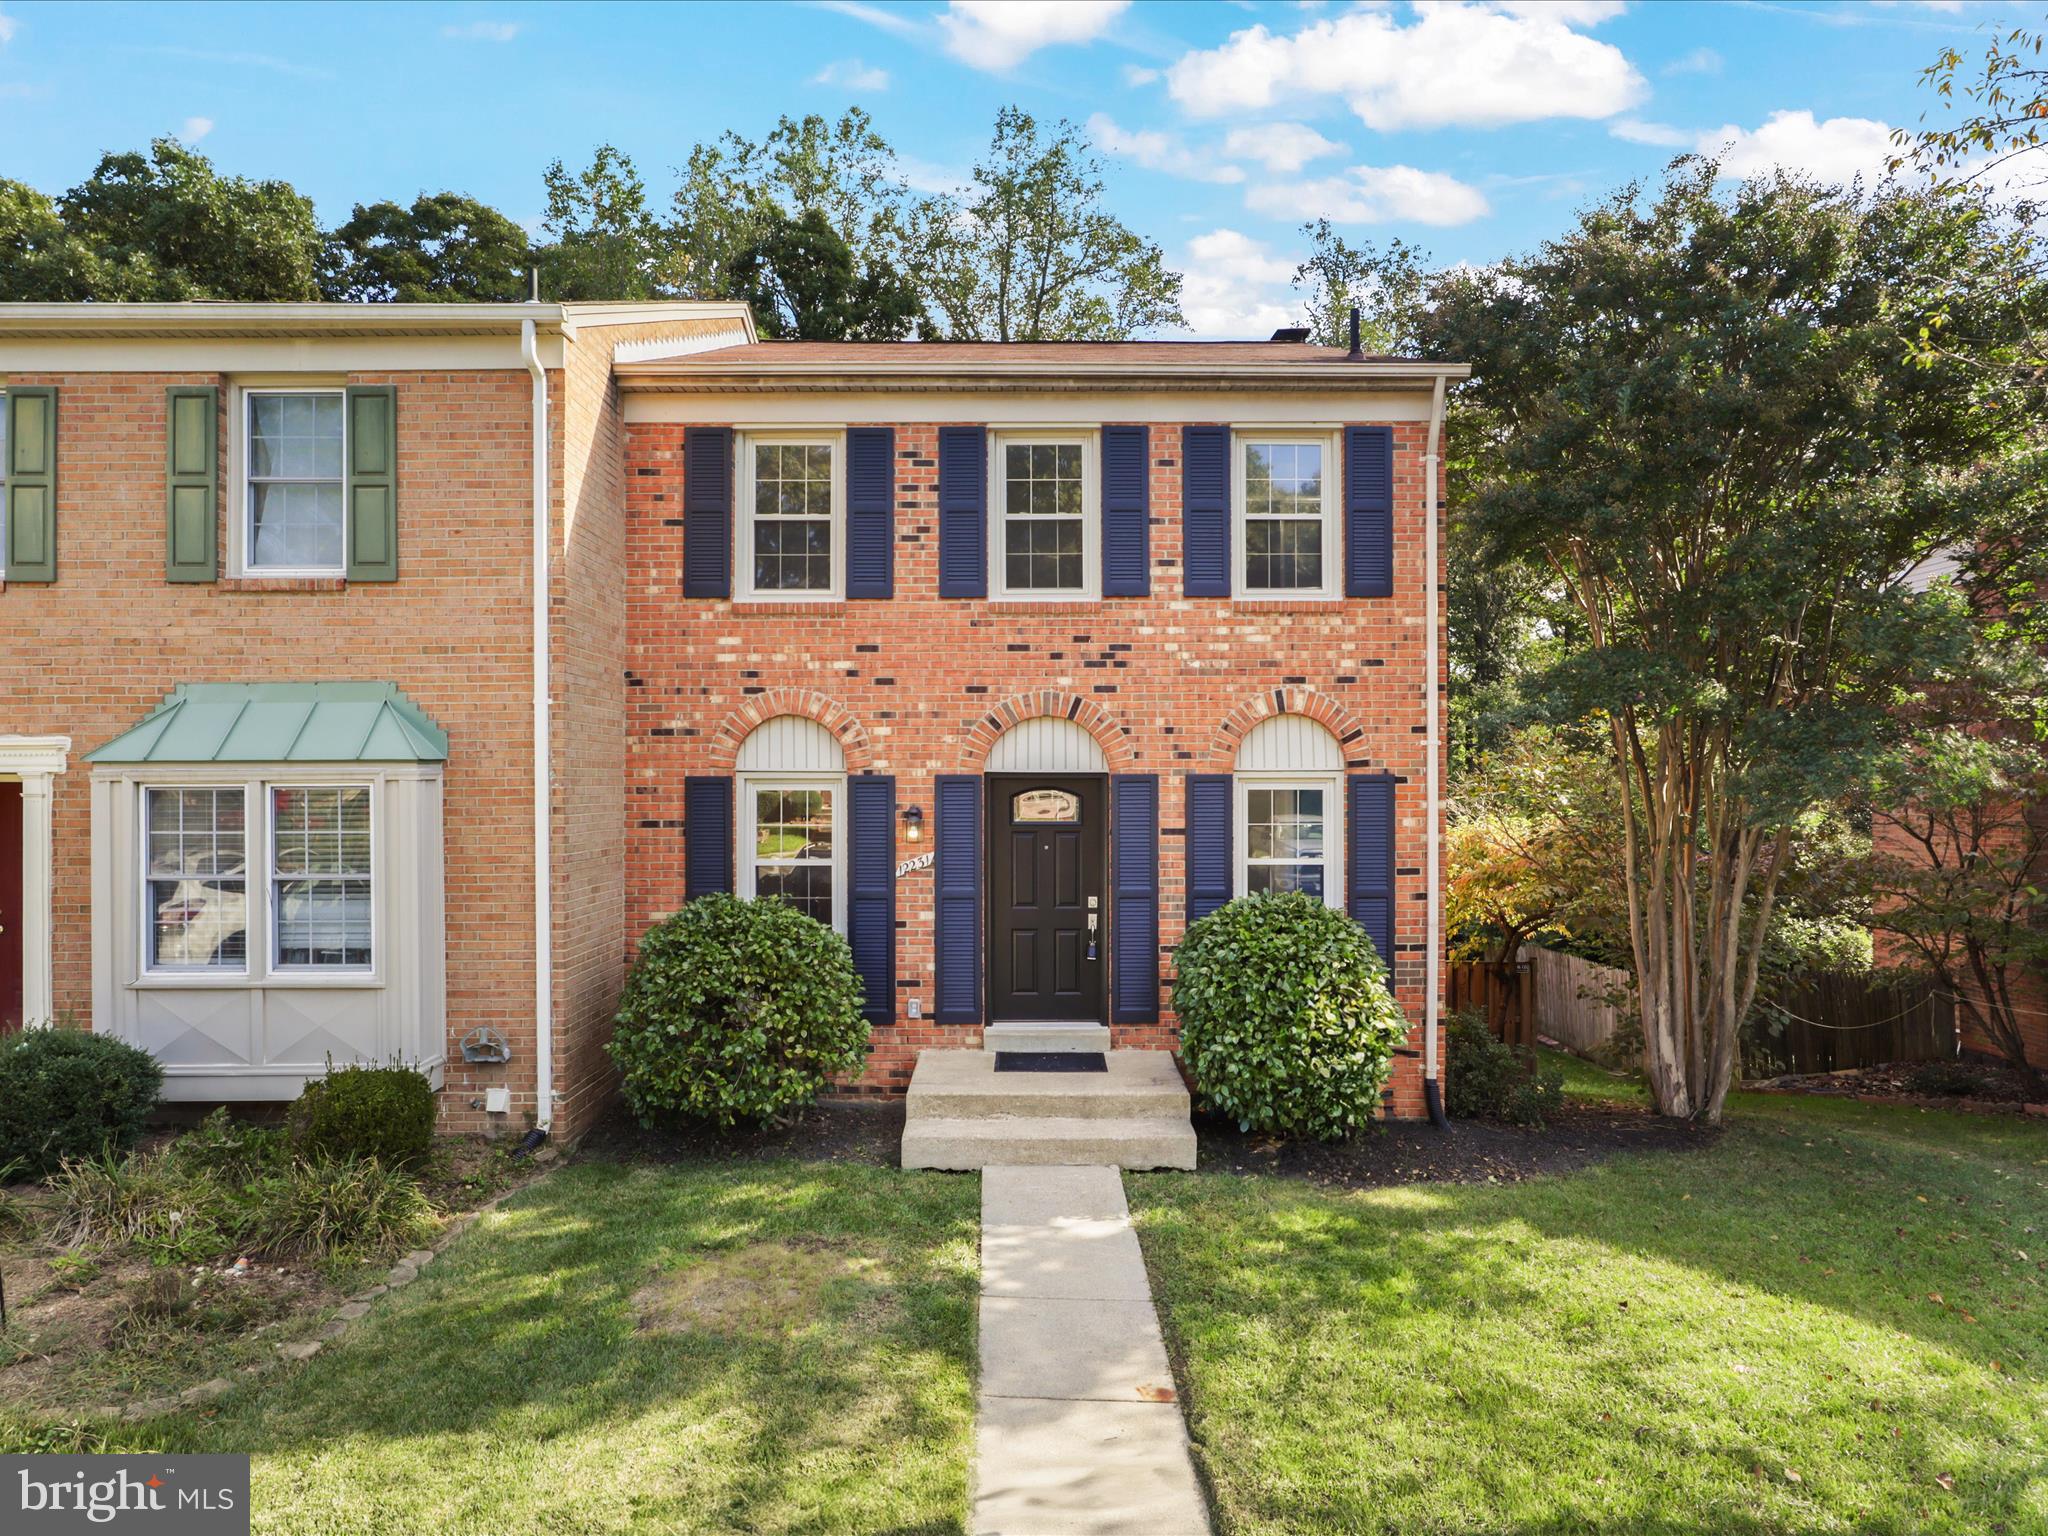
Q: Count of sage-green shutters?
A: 3